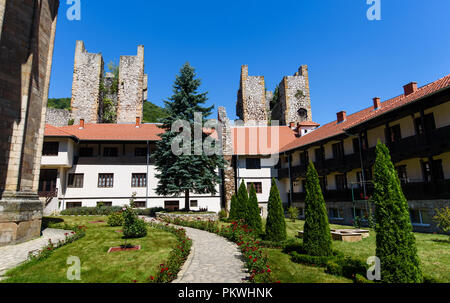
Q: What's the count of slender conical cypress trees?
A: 6